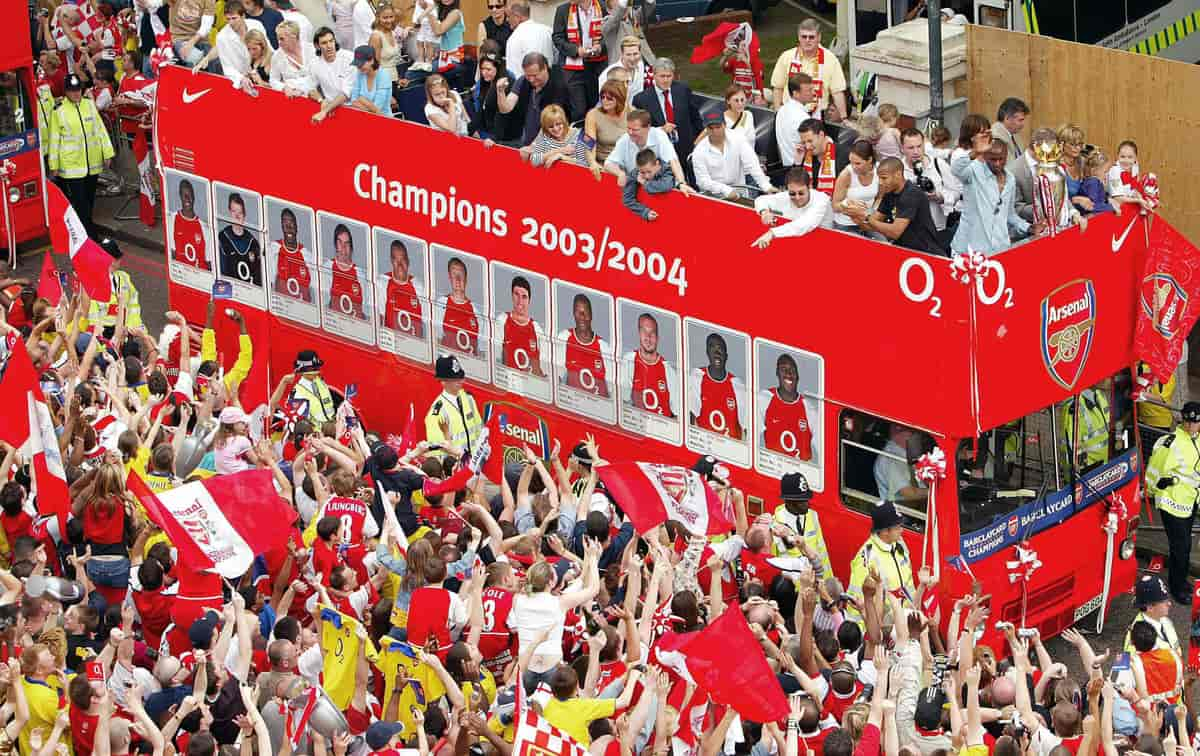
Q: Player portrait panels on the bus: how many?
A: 11